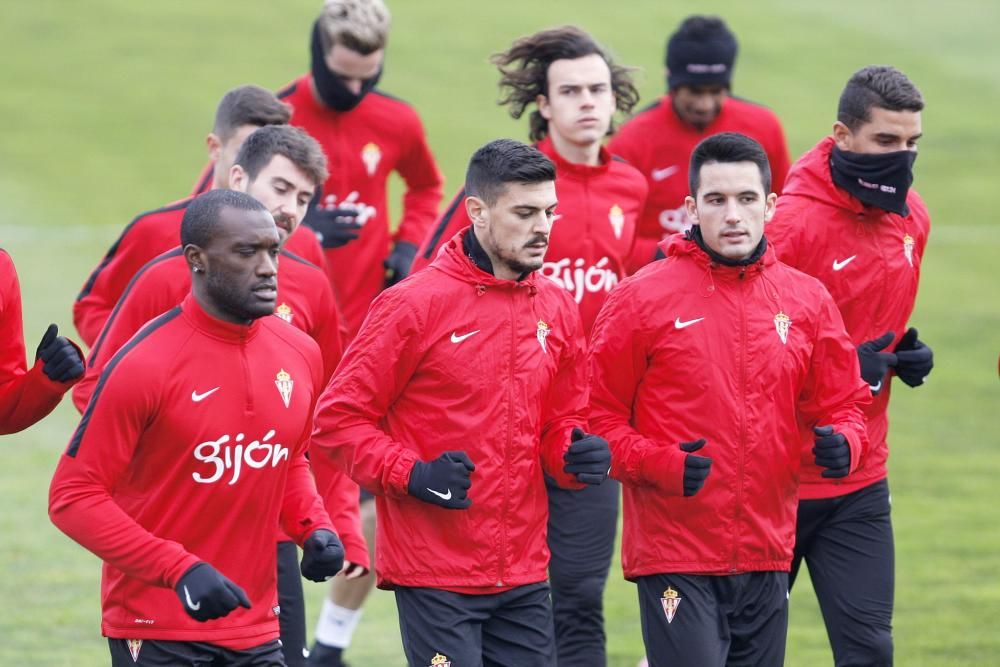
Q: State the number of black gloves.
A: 11